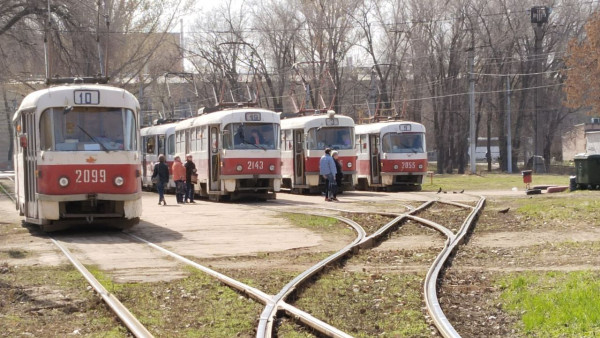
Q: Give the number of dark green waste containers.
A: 1